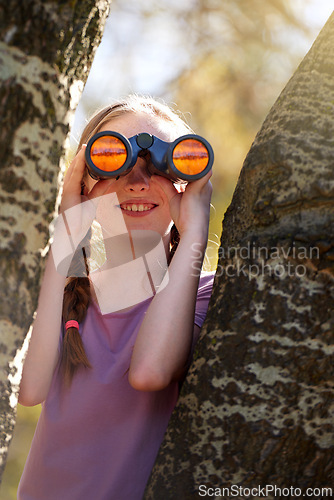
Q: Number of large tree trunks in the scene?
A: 2